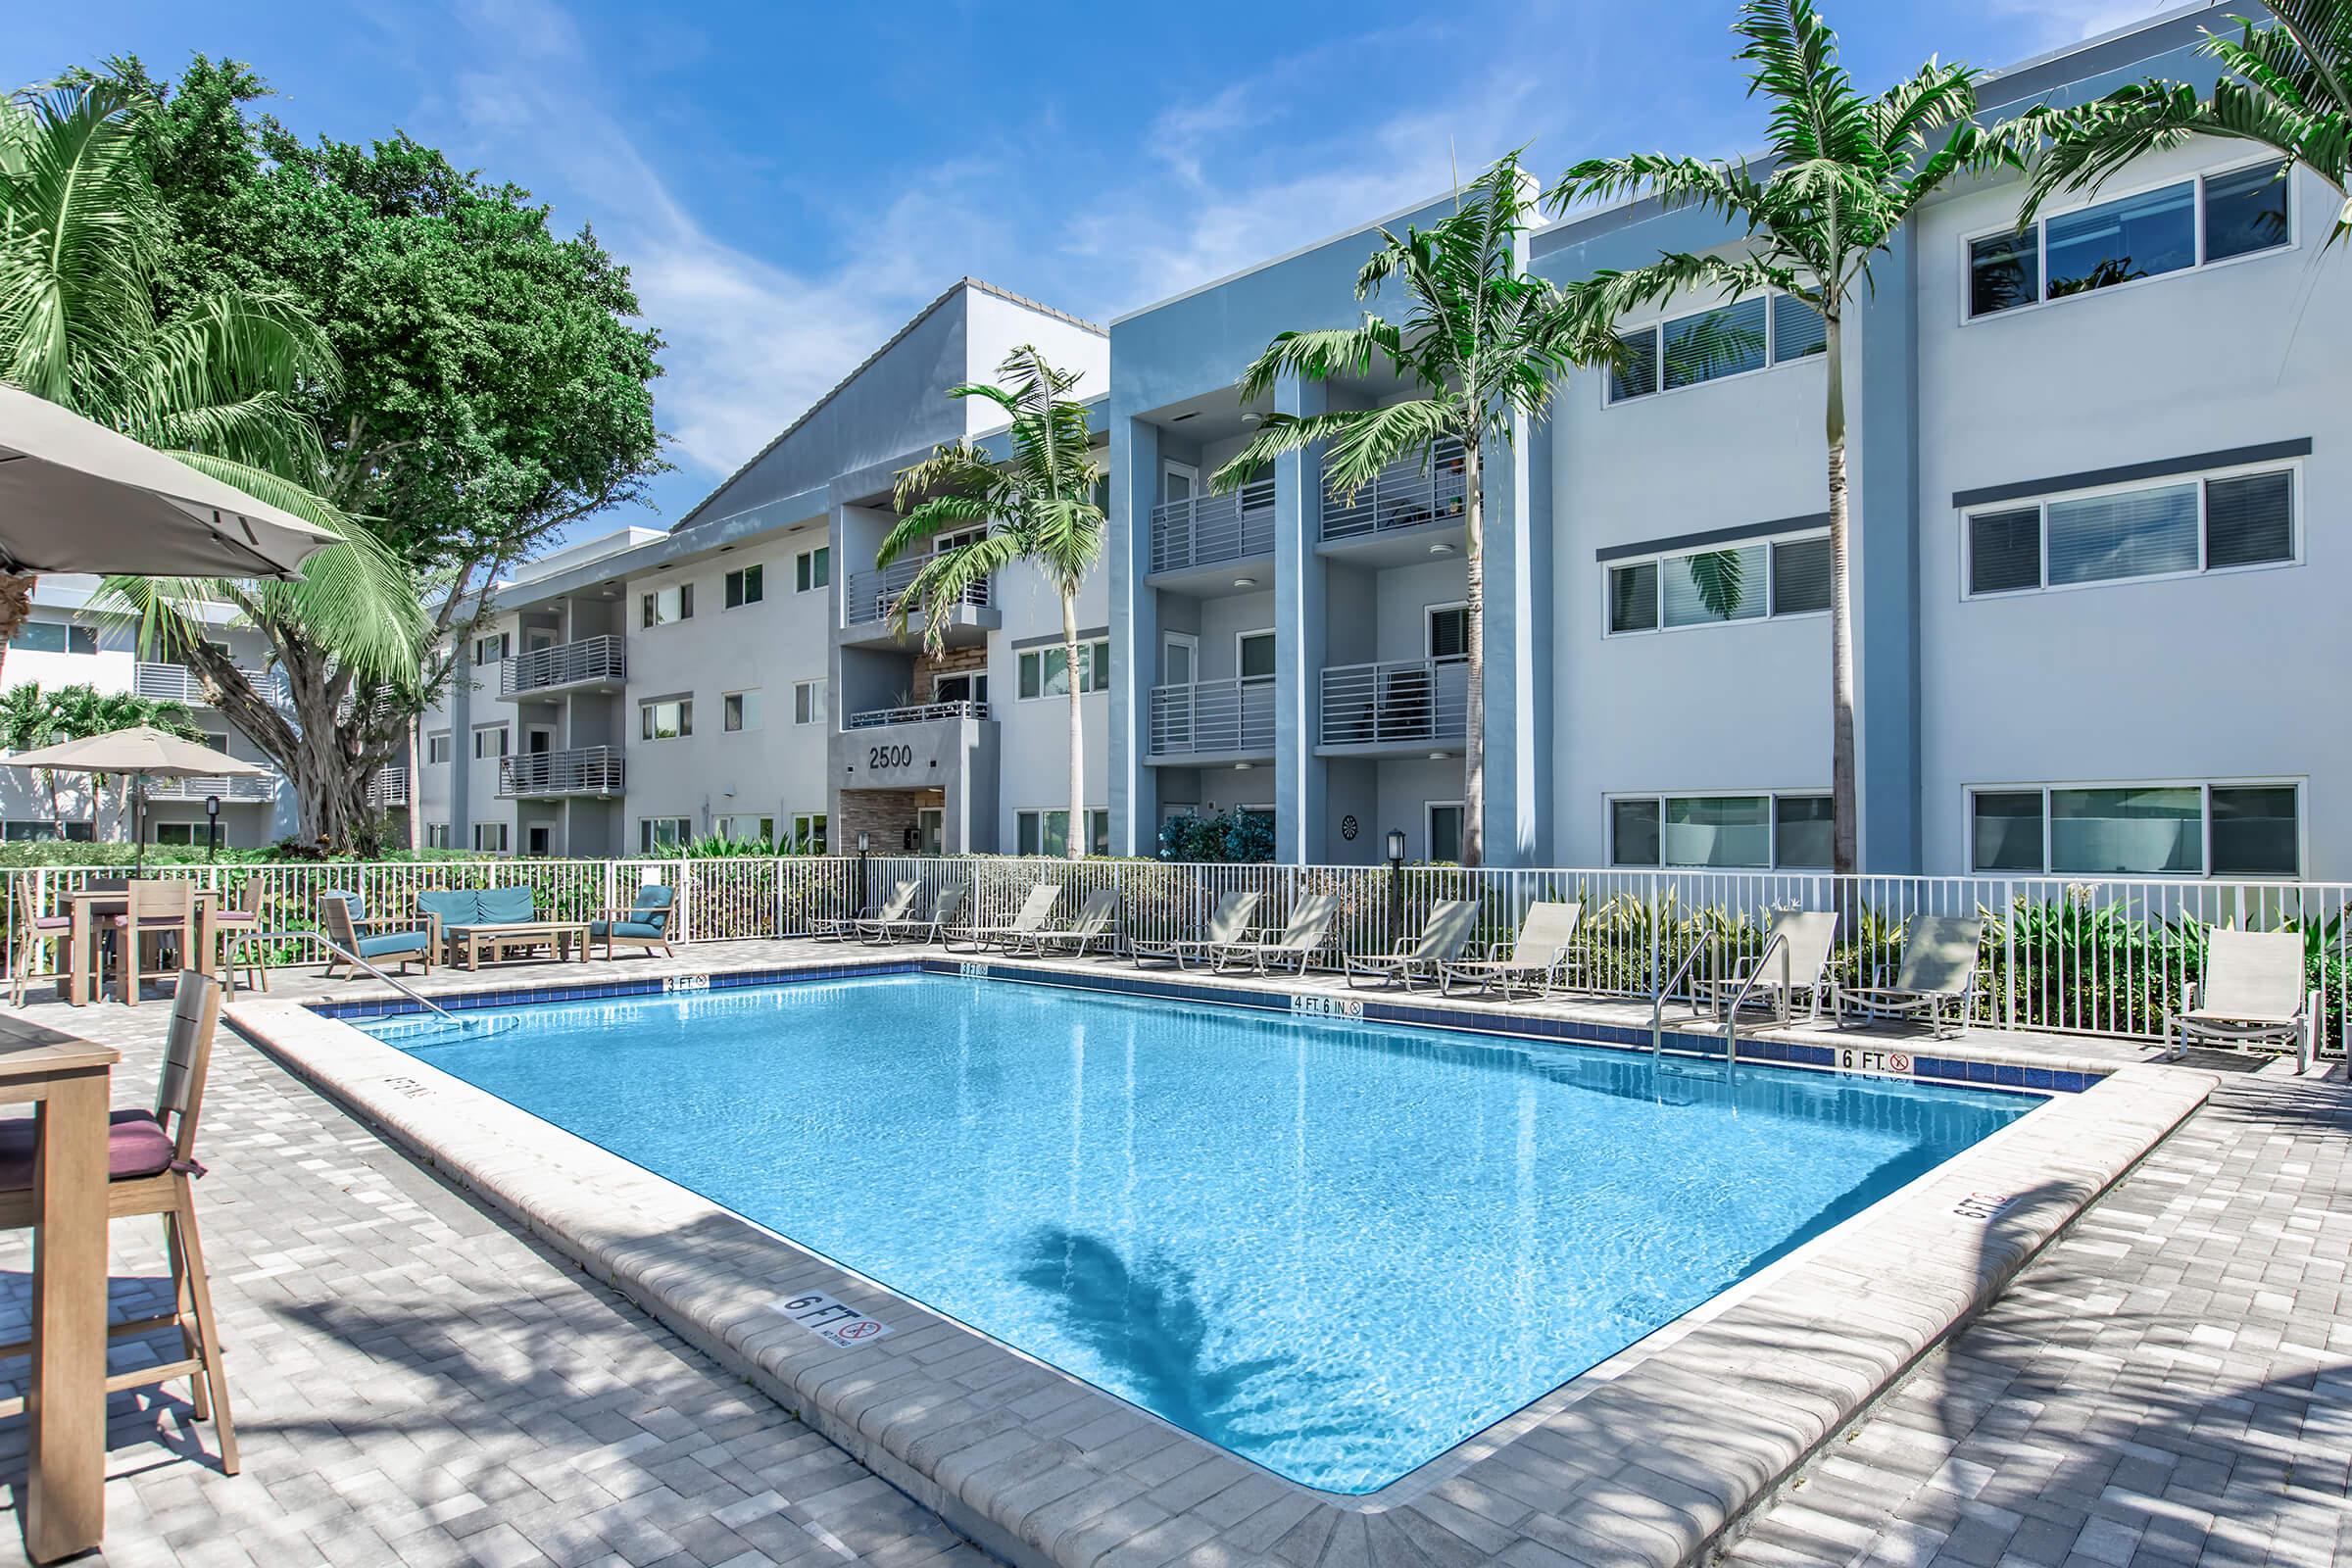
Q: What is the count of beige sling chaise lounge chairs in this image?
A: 11